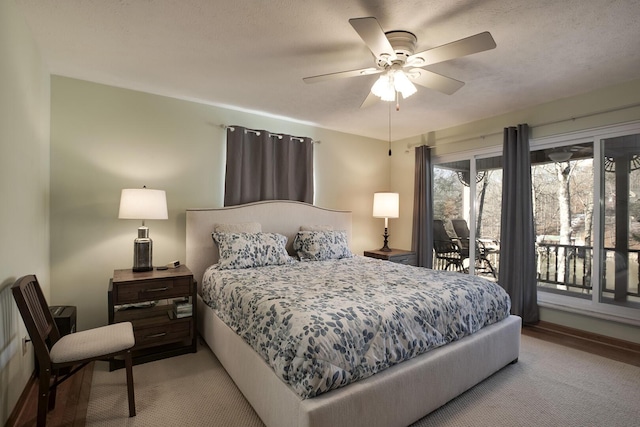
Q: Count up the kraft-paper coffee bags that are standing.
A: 0